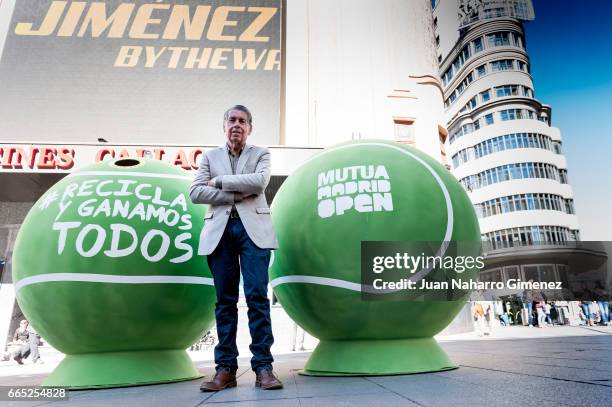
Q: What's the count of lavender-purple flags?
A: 0